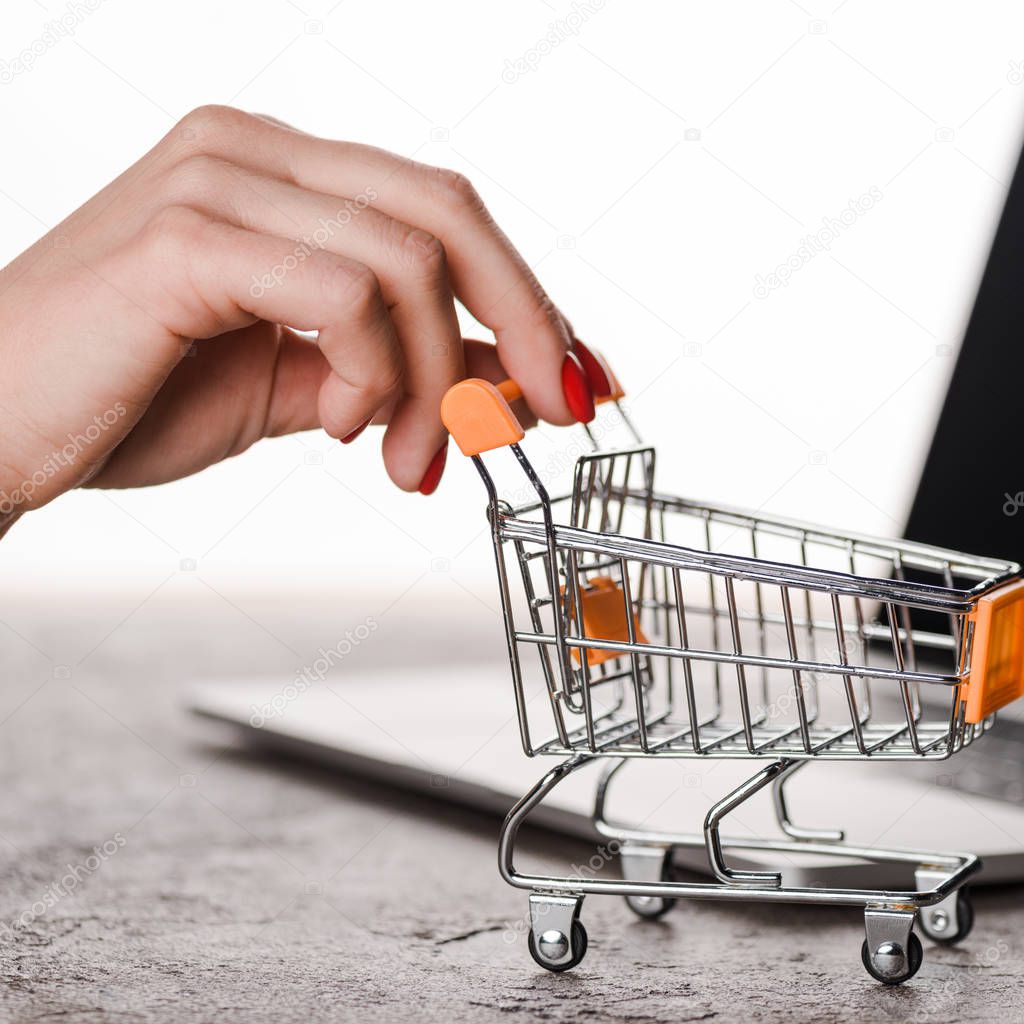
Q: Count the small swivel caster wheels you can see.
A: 4